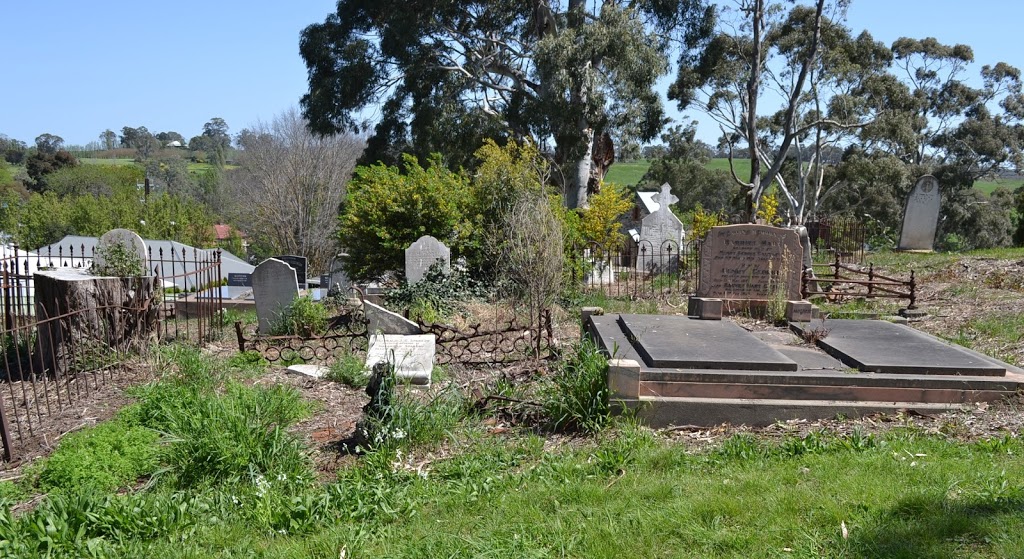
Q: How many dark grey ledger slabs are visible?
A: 2